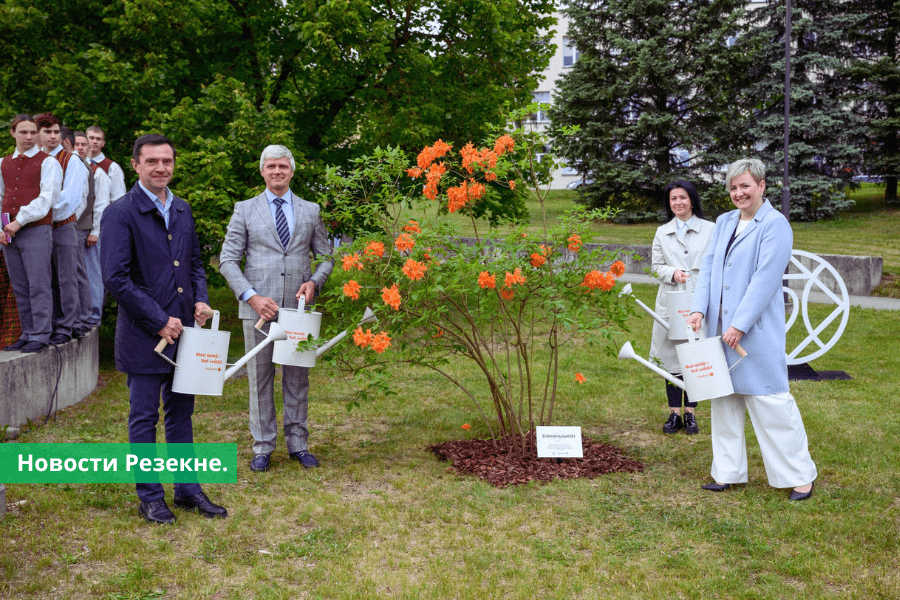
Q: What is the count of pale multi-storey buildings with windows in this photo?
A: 1